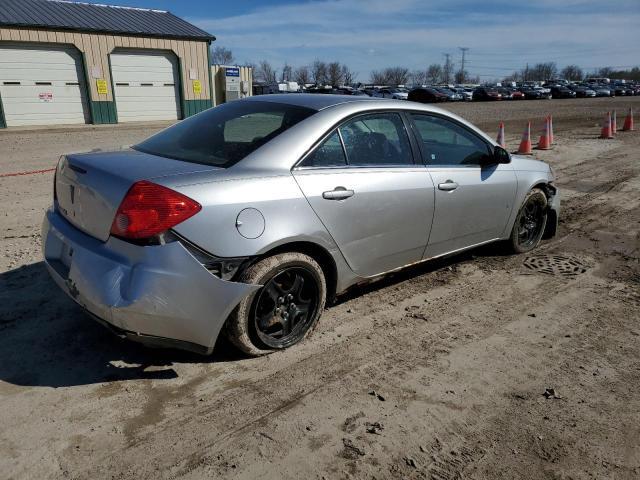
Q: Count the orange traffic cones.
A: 7